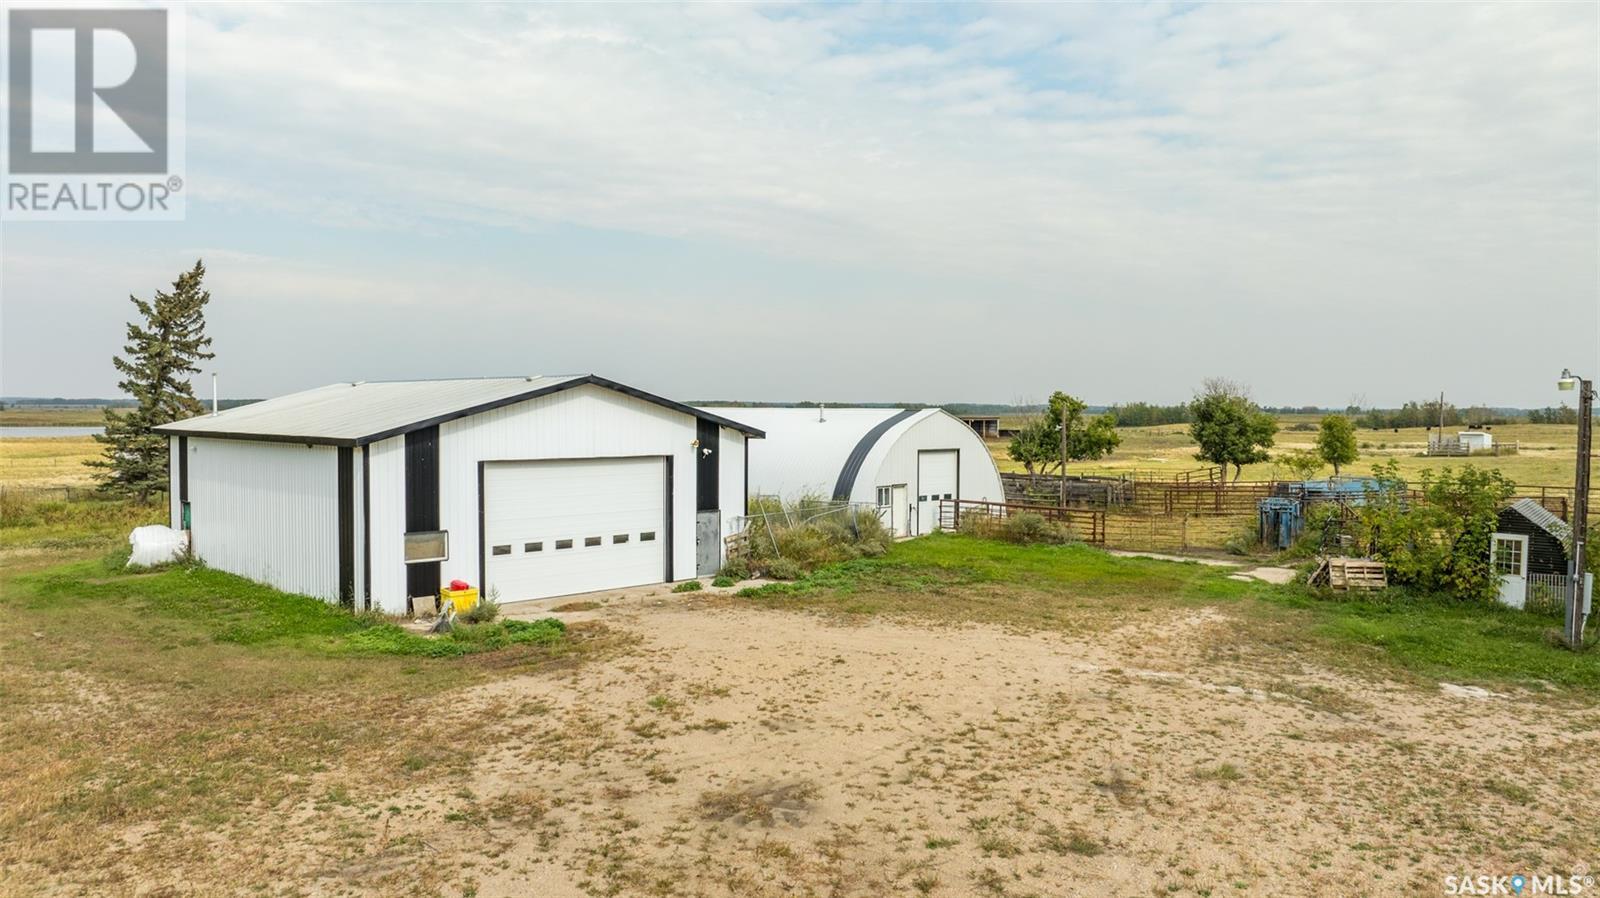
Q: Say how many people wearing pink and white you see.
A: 0